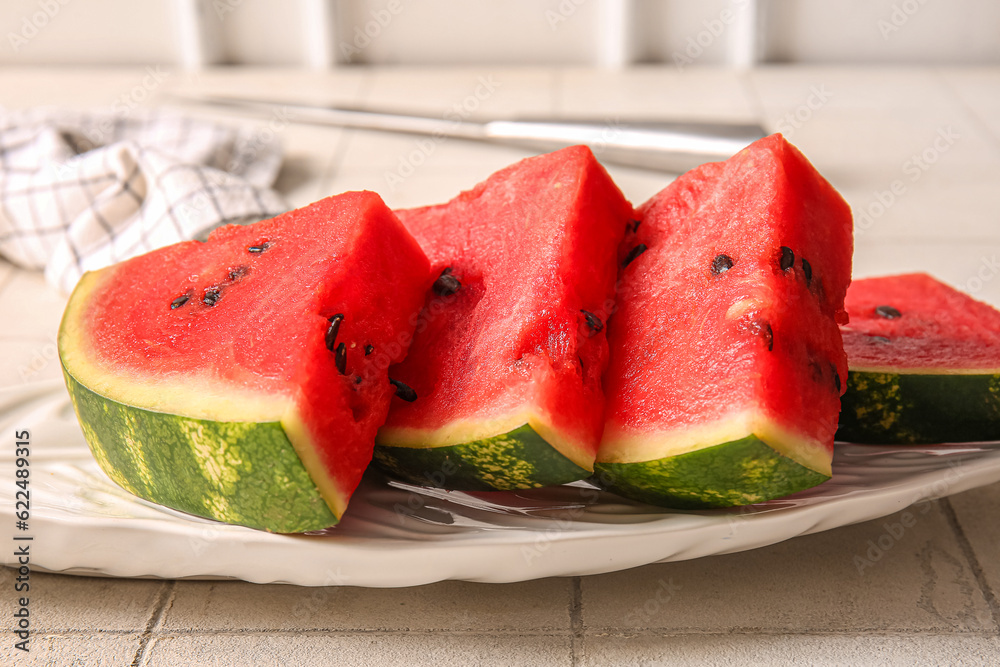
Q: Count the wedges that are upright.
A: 3